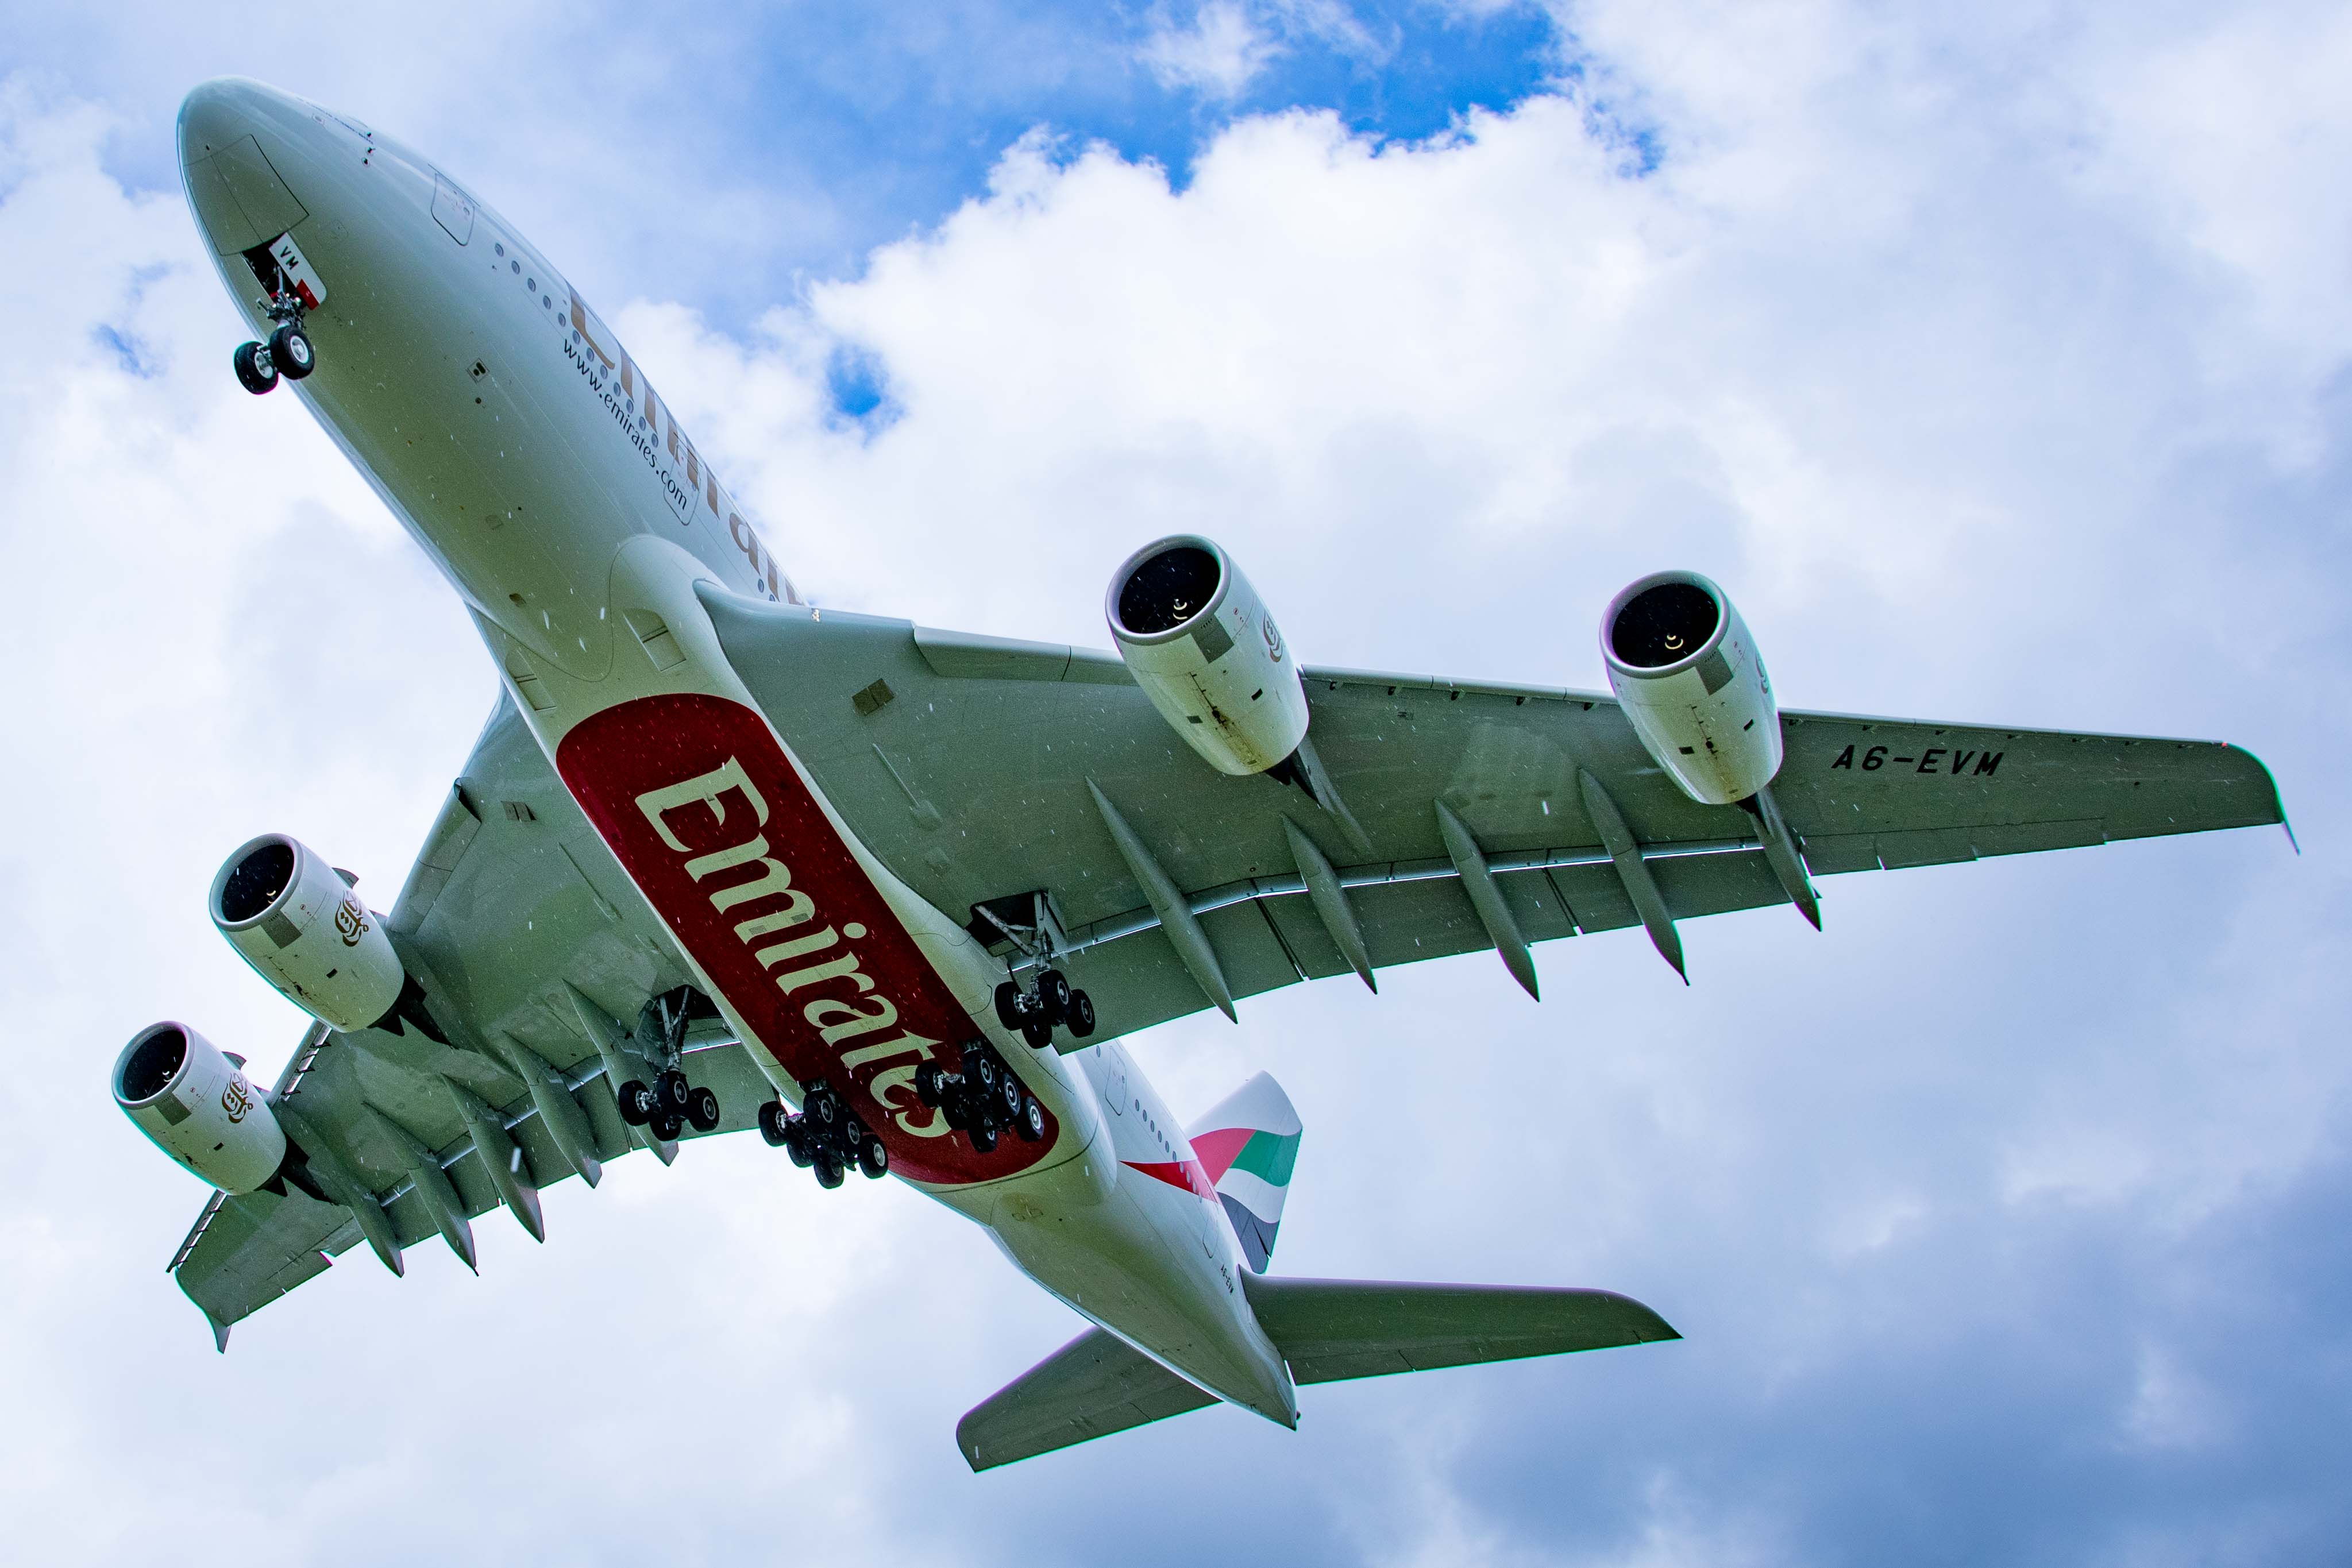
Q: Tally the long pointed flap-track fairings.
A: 10